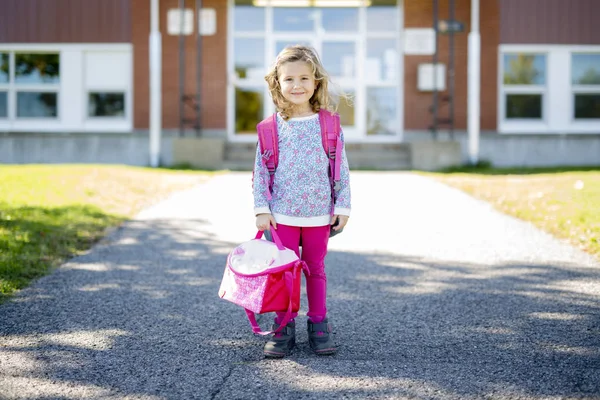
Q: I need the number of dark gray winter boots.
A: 2